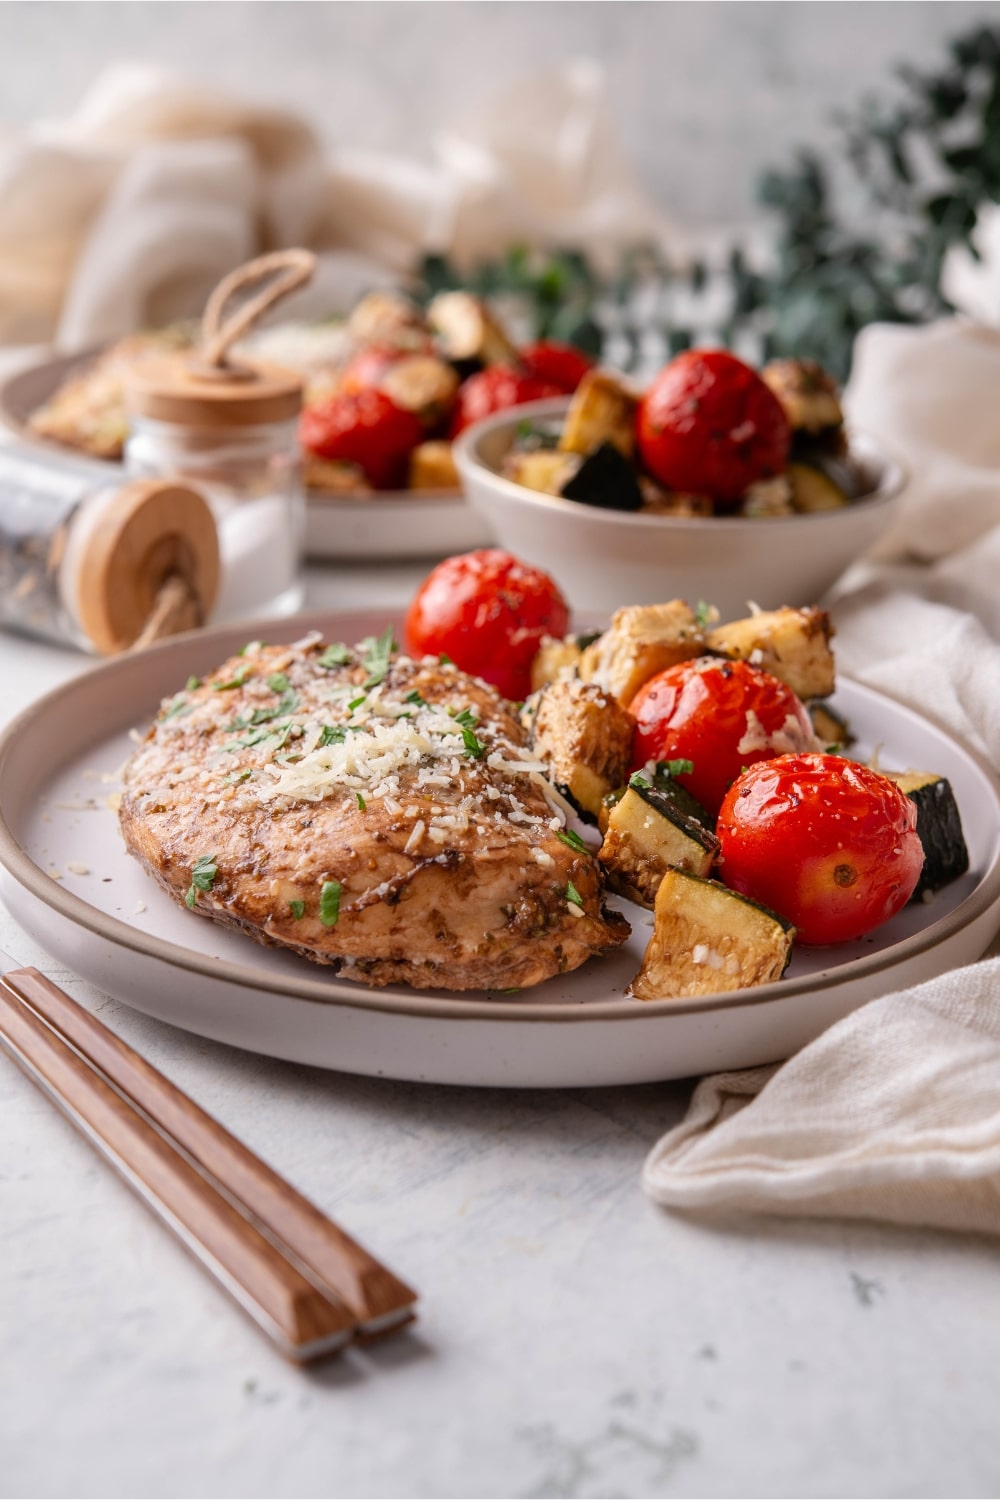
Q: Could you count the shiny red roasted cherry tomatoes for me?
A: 8